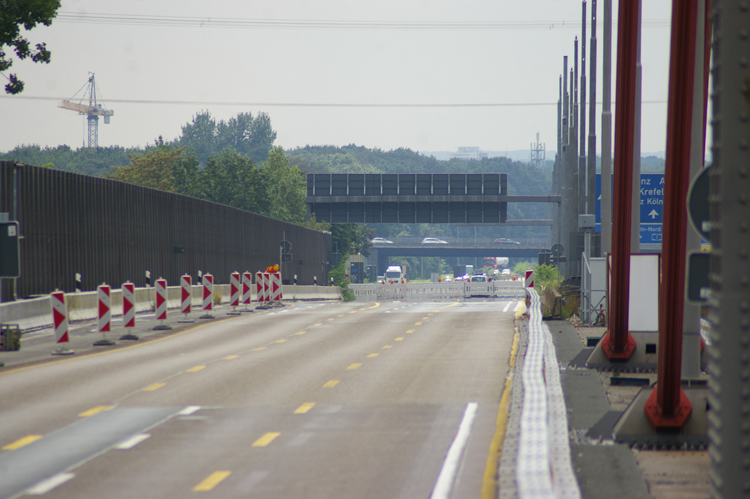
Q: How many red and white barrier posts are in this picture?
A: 12